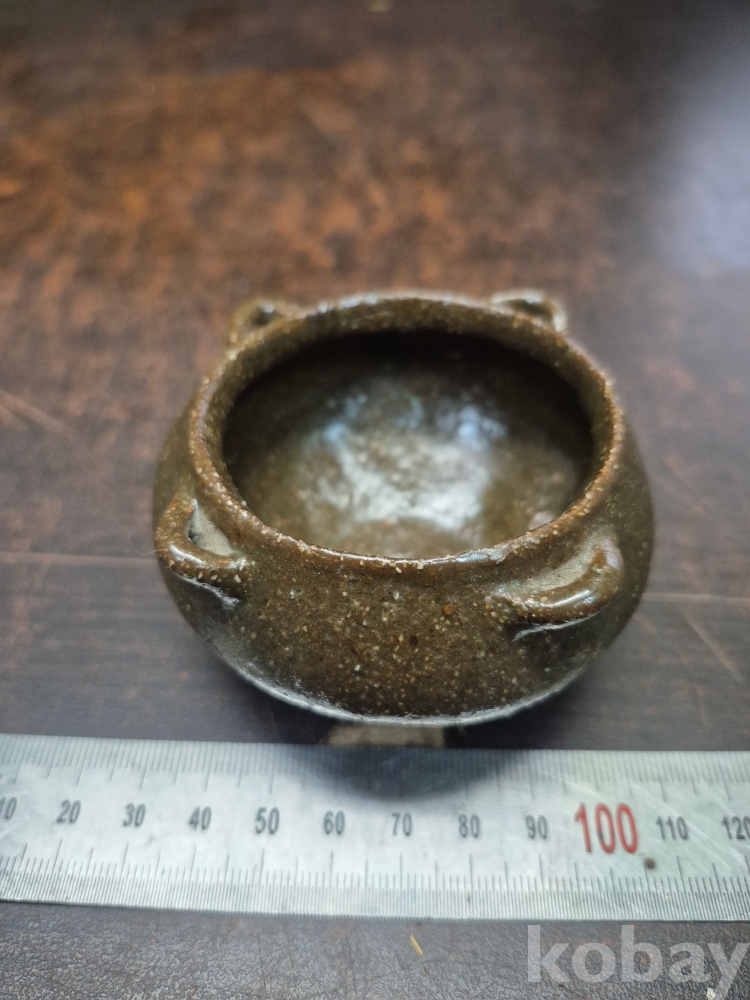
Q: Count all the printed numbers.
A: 12